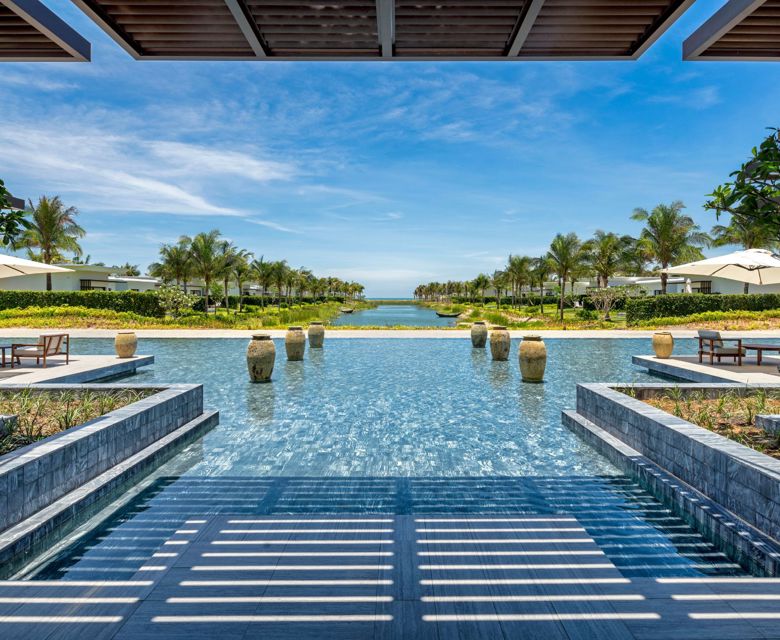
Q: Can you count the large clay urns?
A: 8